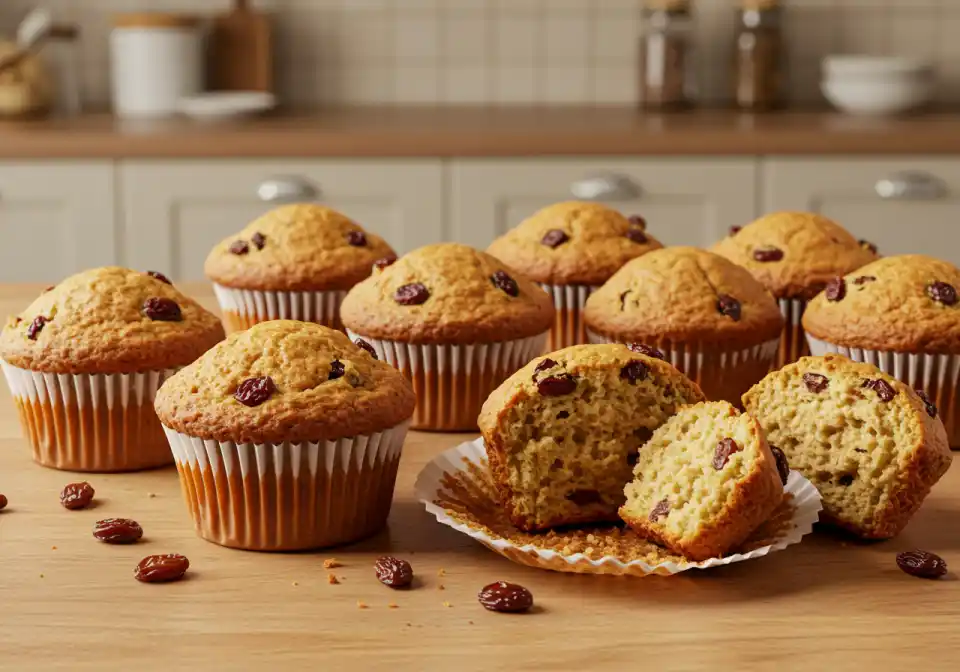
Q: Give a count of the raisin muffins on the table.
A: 9